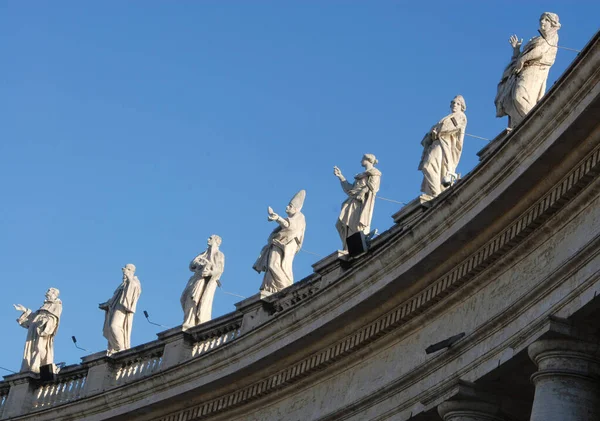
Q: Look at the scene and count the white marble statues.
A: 7